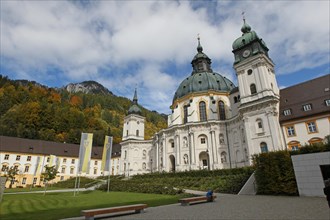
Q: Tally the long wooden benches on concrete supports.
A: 2